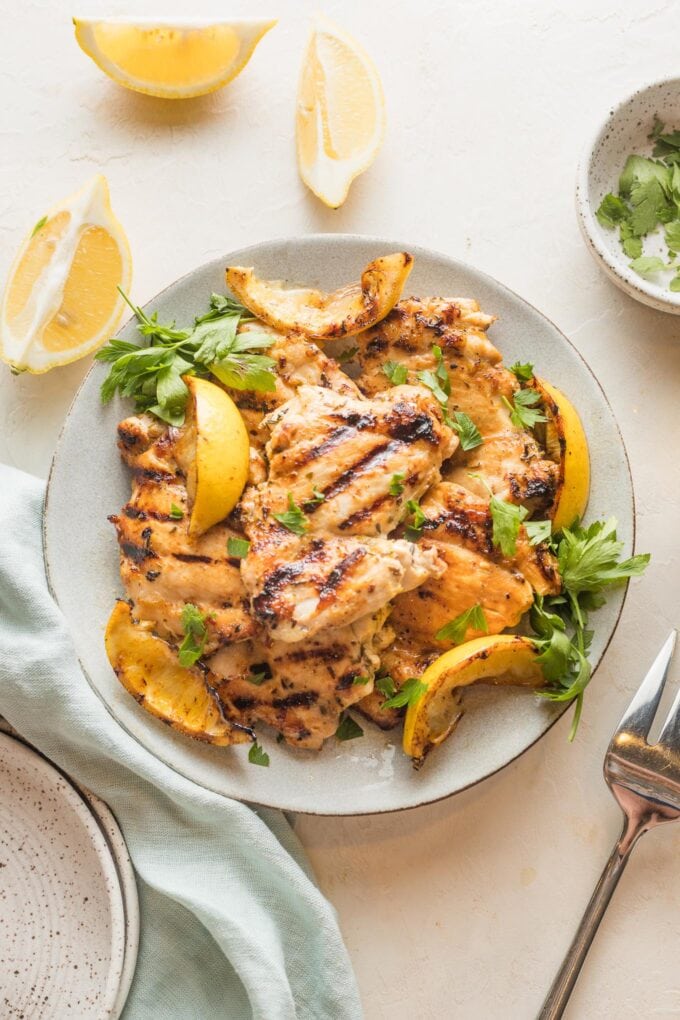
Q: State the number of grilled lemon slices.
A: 5